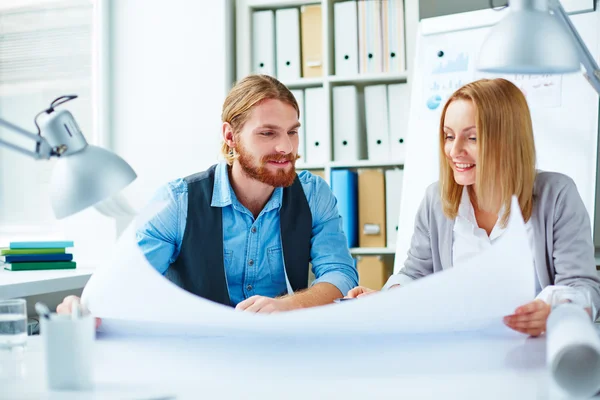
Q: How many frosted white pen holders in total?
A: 1